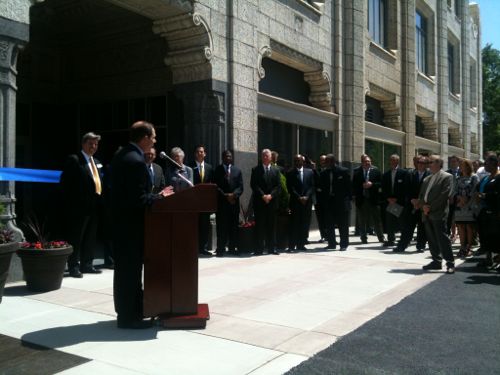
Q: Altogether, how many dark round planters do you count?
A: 2